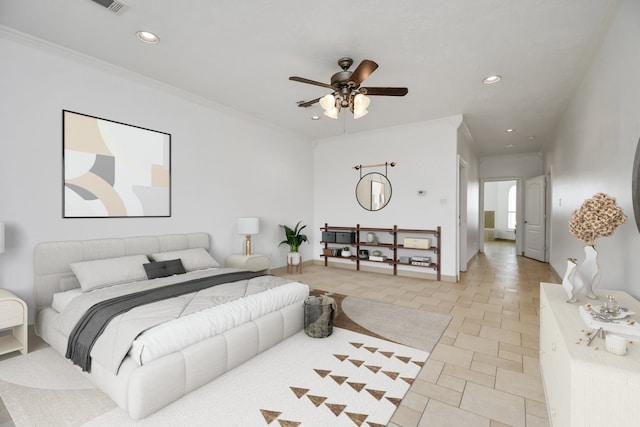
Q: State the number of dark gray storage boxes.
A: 2